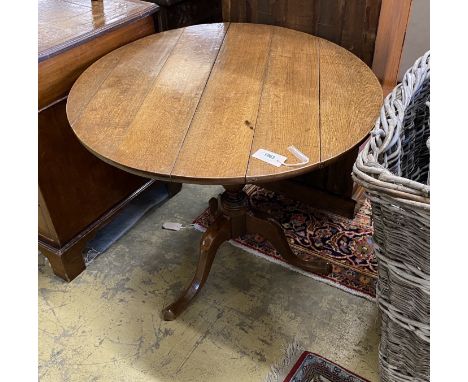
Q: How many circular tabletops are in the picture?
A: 1